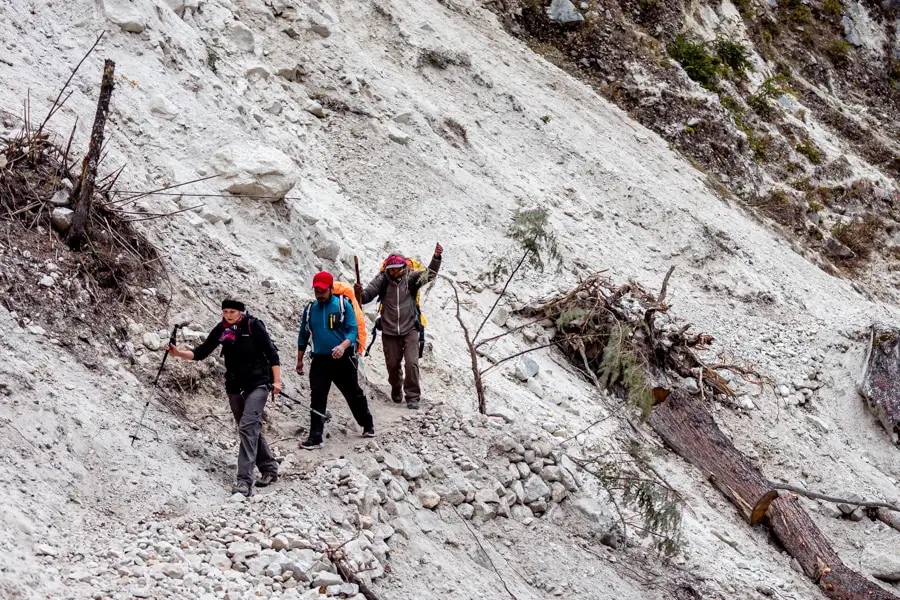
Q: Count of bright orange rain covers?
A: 1